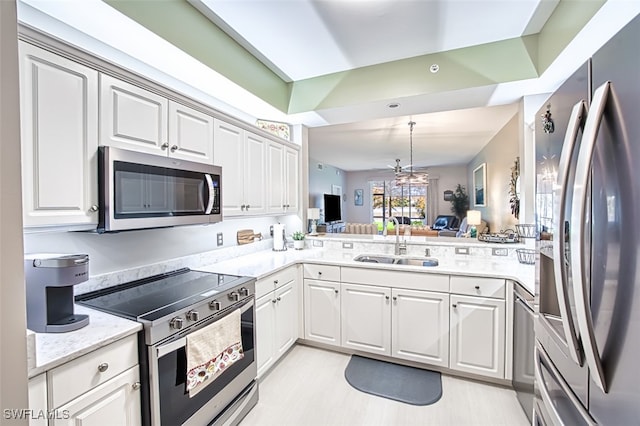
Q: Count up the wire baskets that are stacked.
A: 2